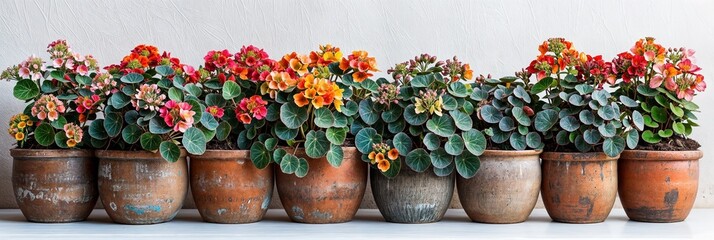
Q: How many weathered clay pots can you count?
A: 8